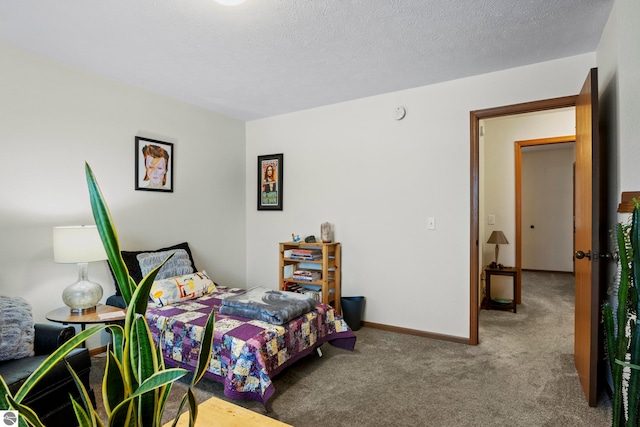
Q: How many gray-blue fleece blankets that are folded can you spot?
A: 1